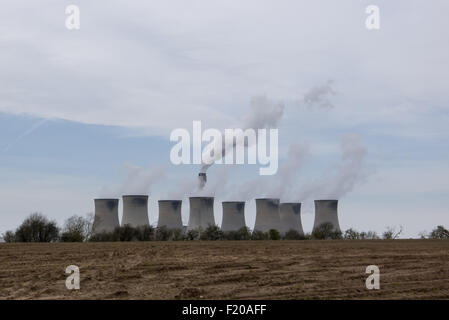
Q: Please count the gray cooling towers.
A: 8